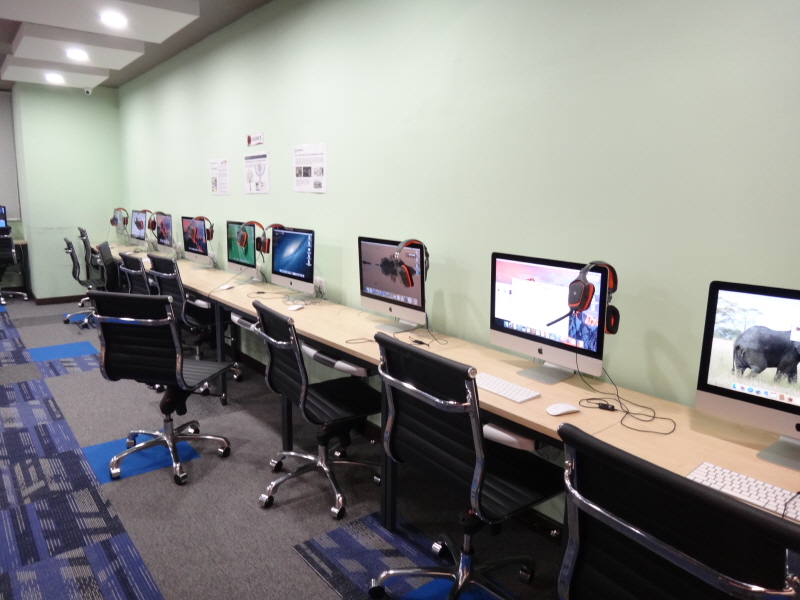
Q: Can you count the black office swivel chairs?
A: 10